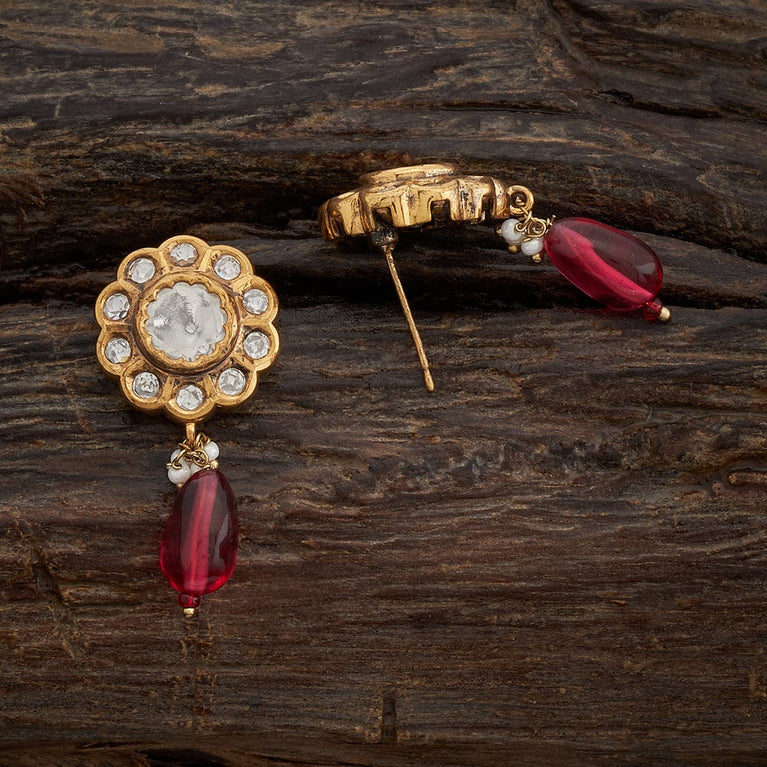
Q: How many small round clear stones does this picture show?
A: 10